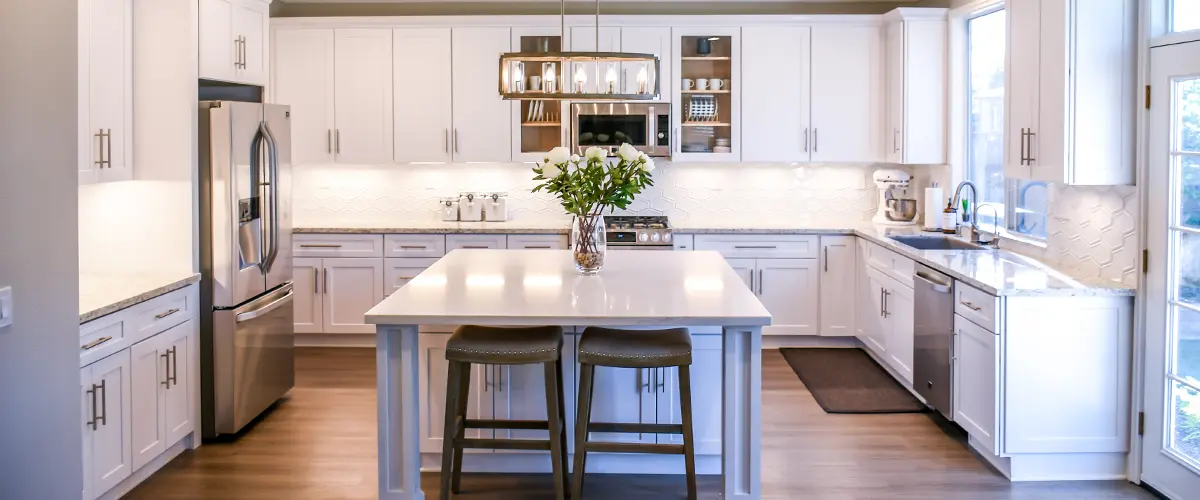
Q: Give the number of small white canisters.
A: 3